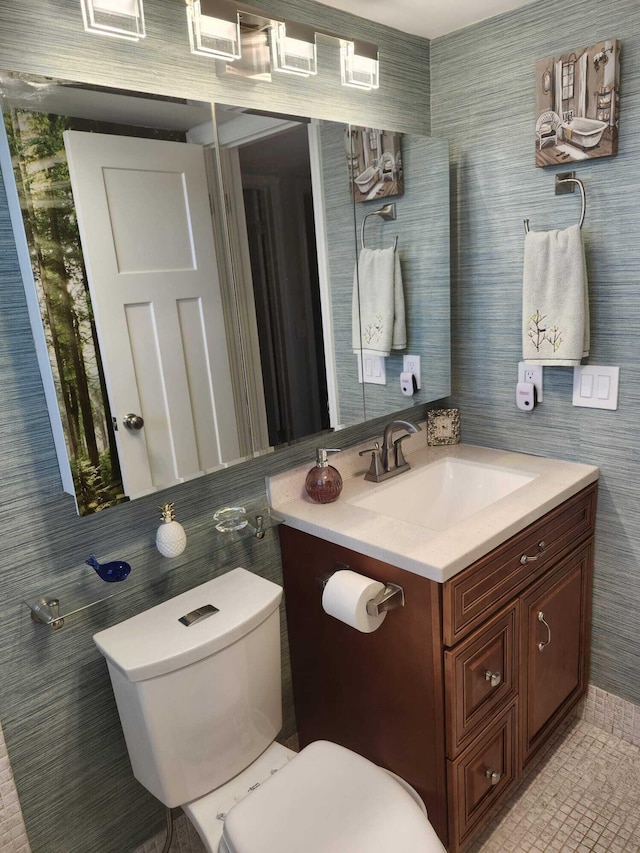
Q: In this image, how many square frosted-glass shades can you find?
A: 4